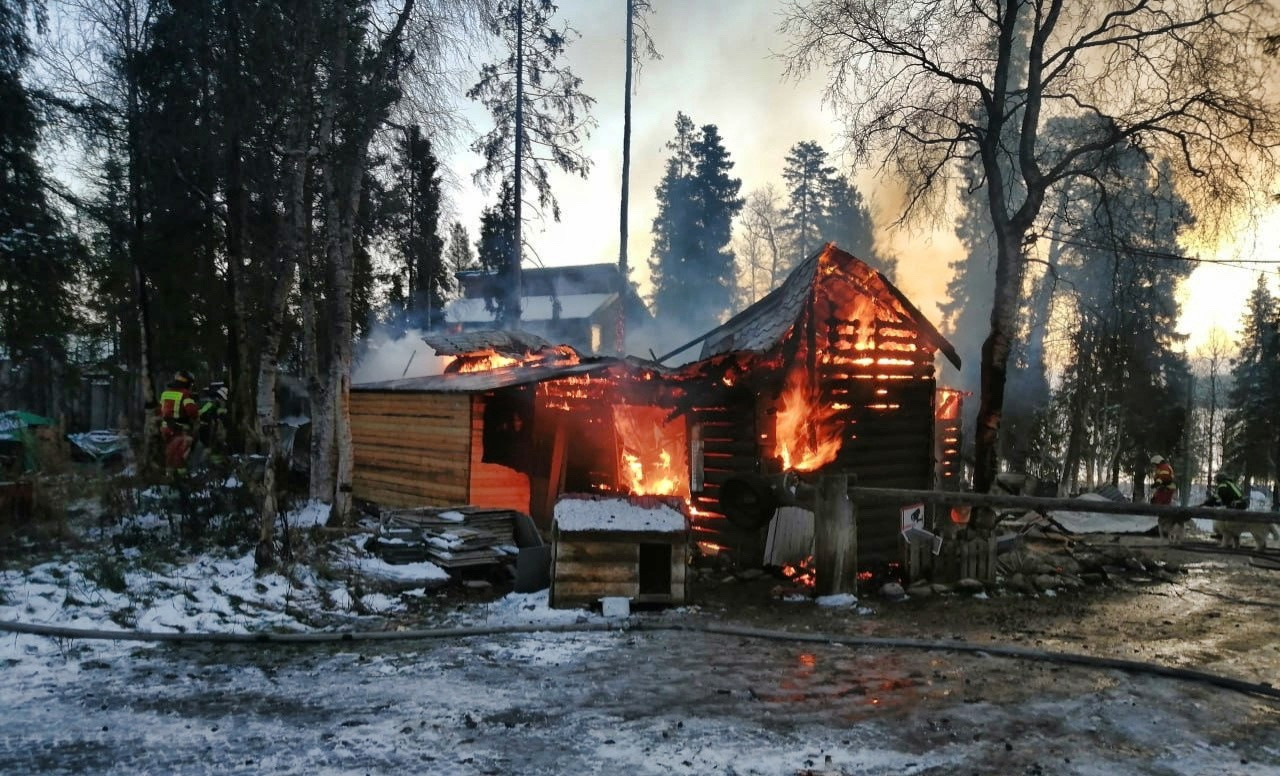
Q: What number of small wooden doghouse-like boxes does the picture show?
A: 1